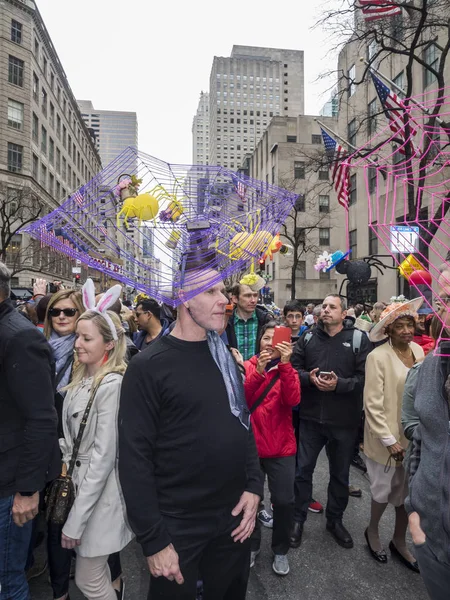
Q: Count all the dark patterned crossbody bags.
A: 1